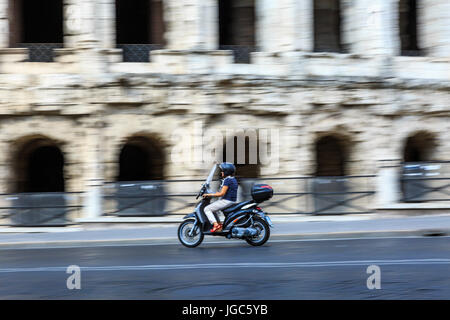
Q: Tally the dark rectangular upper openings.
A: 5